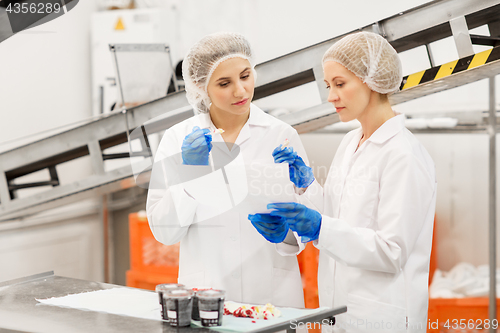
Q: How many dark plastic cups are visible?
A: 4